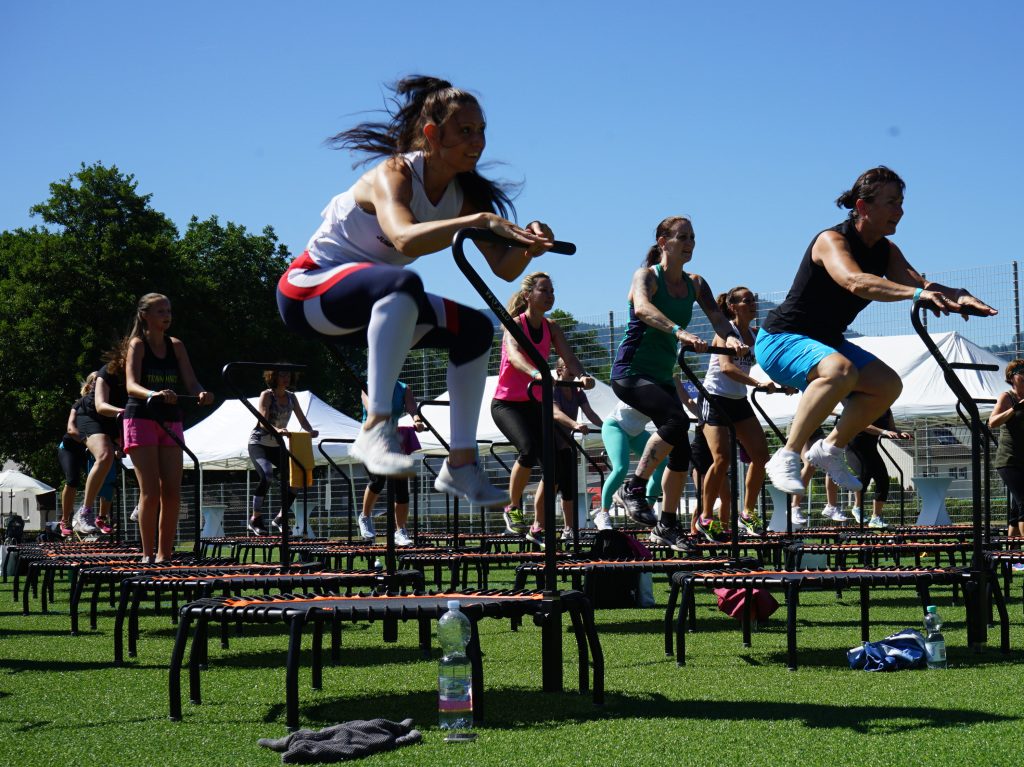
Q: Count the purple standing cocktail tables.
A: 0